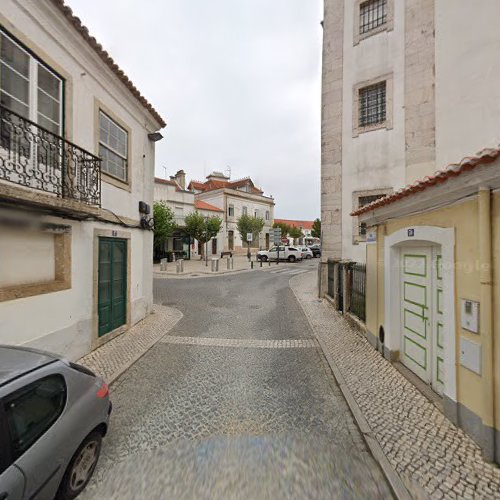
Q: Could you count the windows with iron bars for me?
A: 3